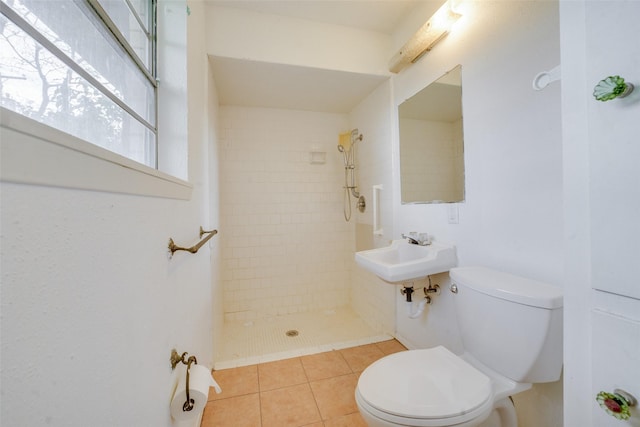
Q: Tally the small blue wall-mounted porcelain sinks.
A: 0